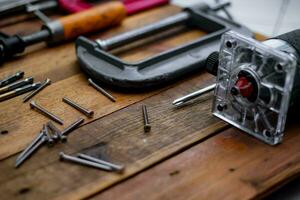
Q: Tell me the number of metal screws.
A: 12